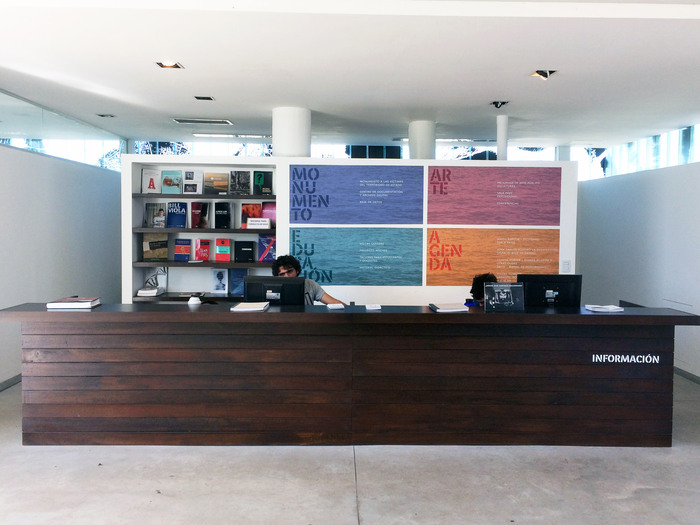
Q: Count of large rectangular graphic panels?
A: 4